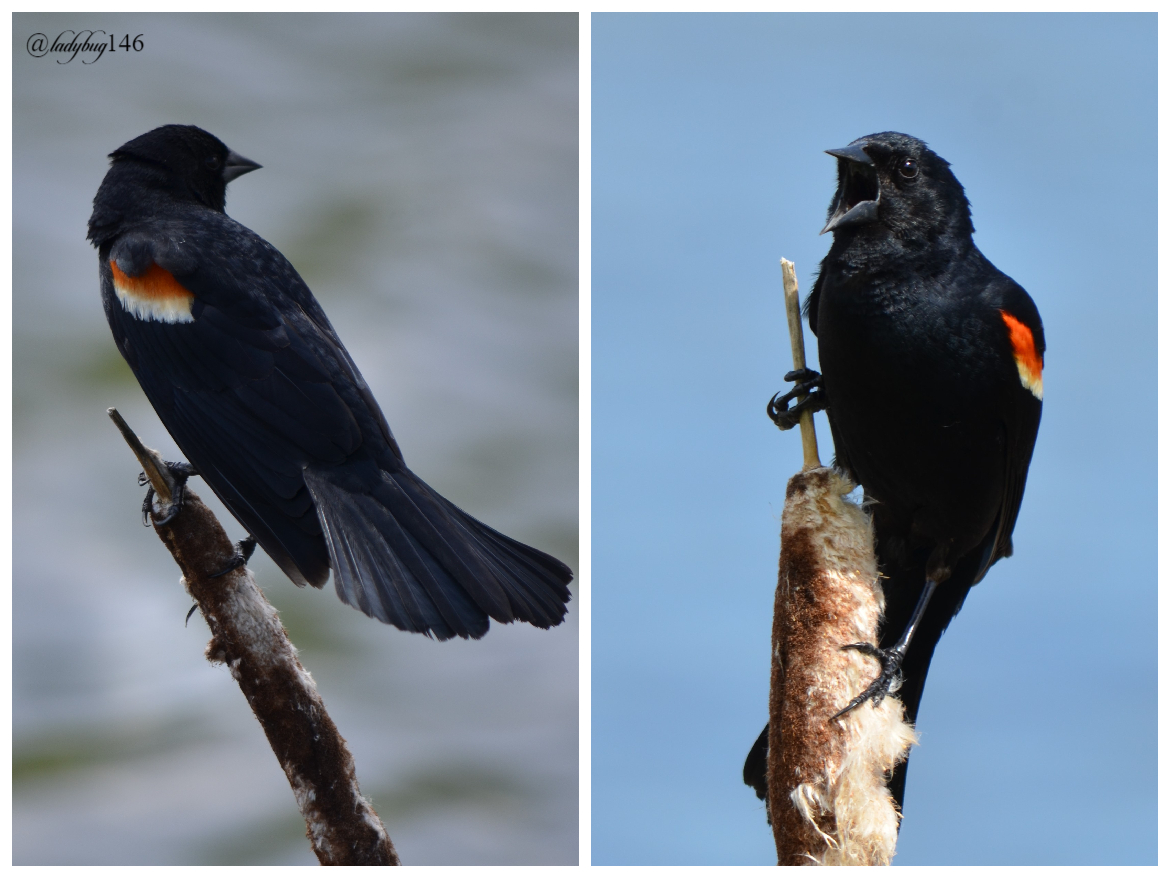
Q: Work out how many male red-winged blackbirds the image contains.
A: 2